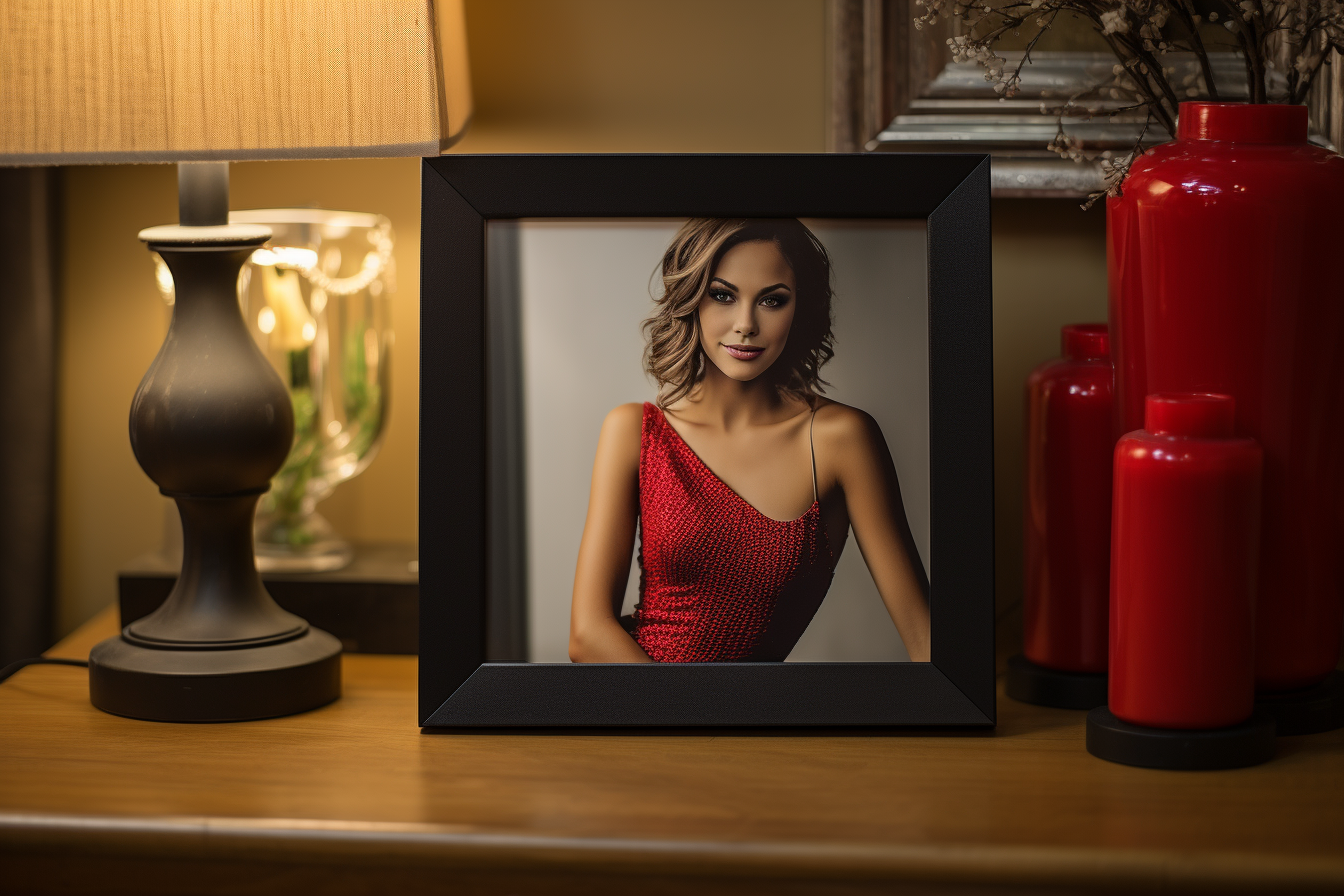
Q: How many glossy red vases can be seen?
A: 3